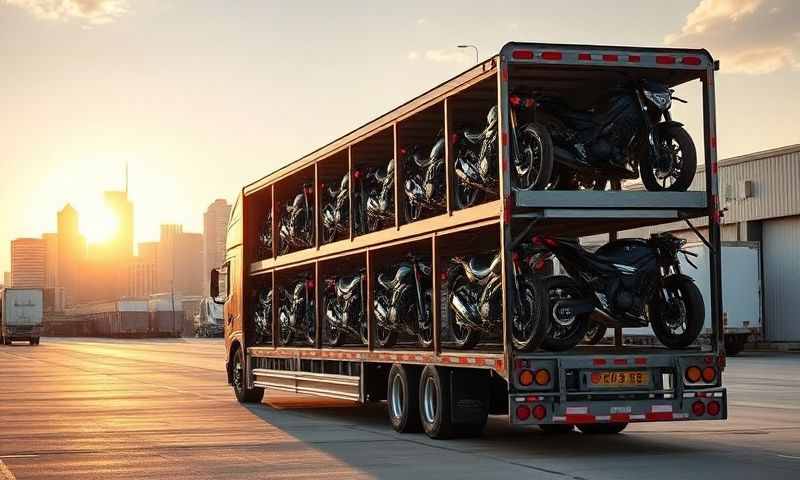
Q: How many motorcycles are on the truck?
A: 13